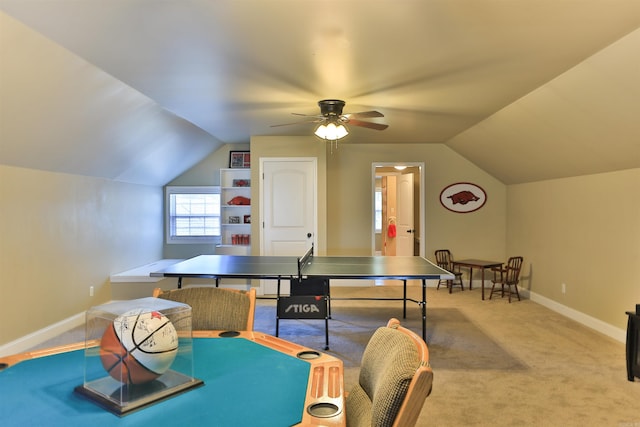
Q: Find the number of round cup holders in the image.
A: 4